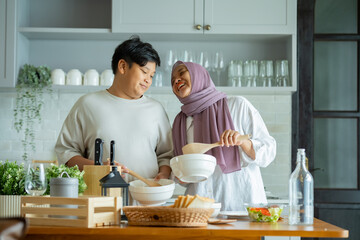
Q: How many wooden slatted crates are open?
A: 1